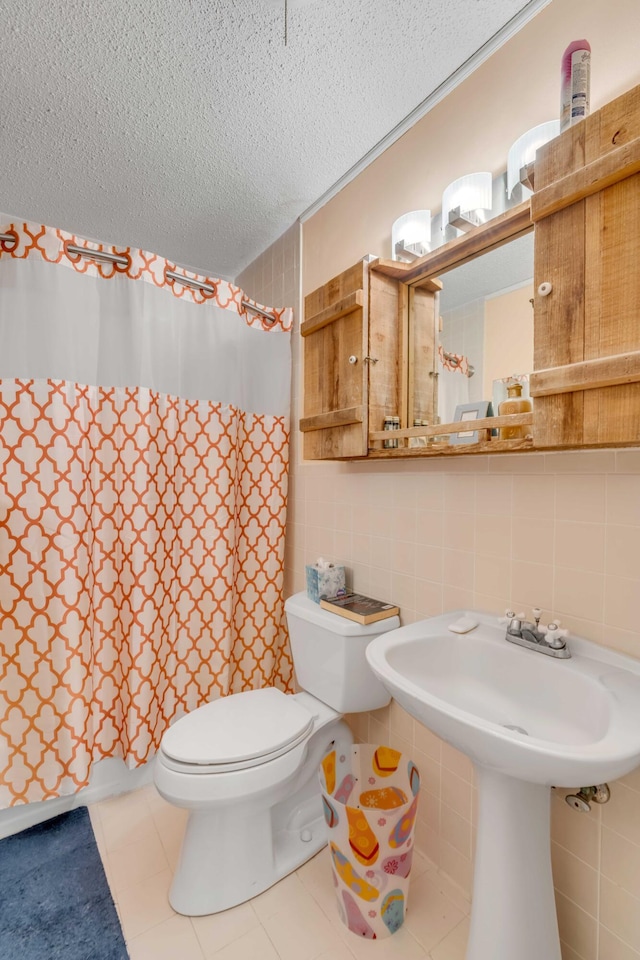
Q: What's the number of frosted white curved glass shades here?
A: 3